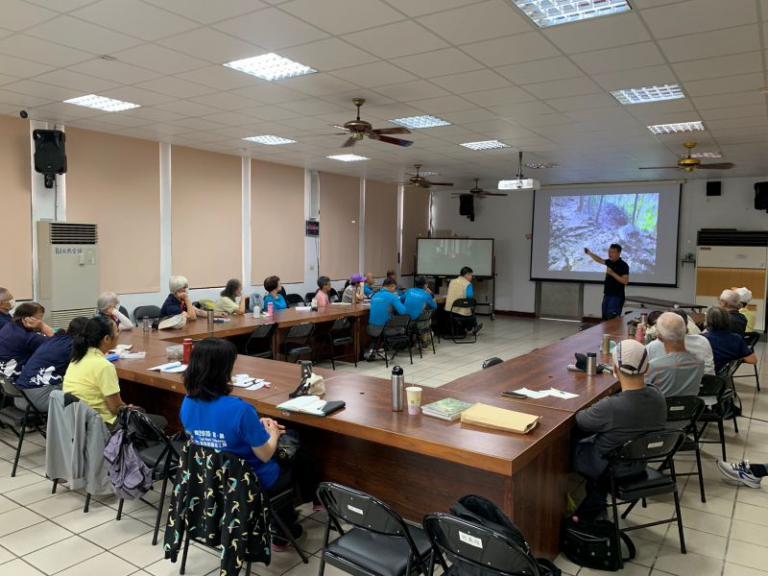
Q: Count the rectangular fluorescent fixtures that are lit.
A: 9